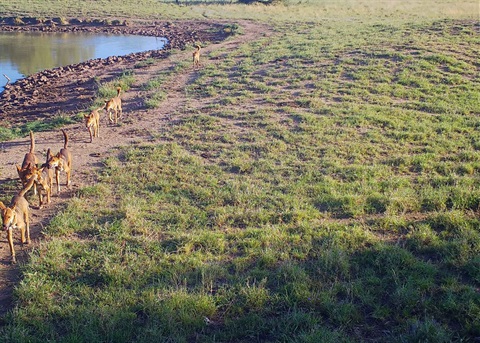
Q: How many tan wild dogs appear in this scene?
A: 7